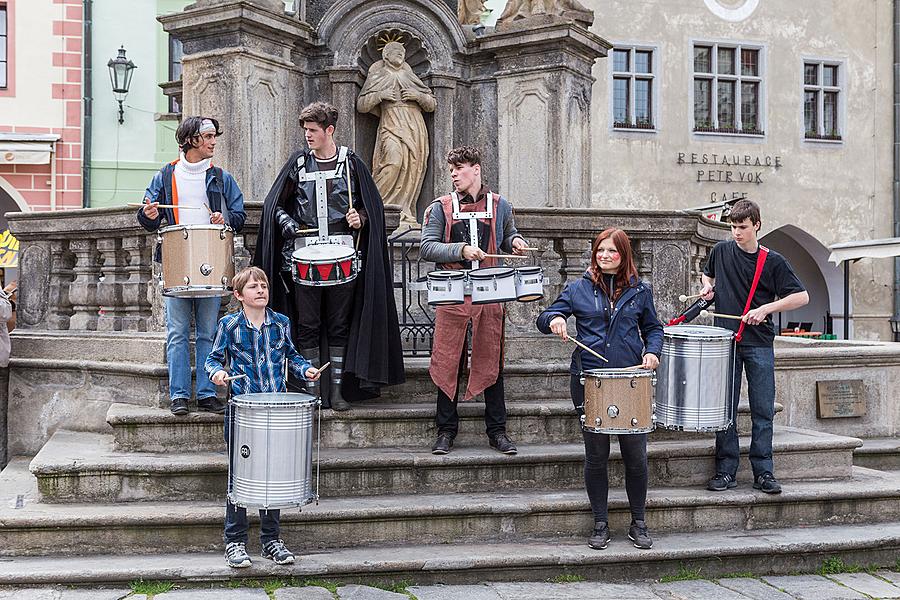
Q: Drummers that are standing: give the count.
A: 6